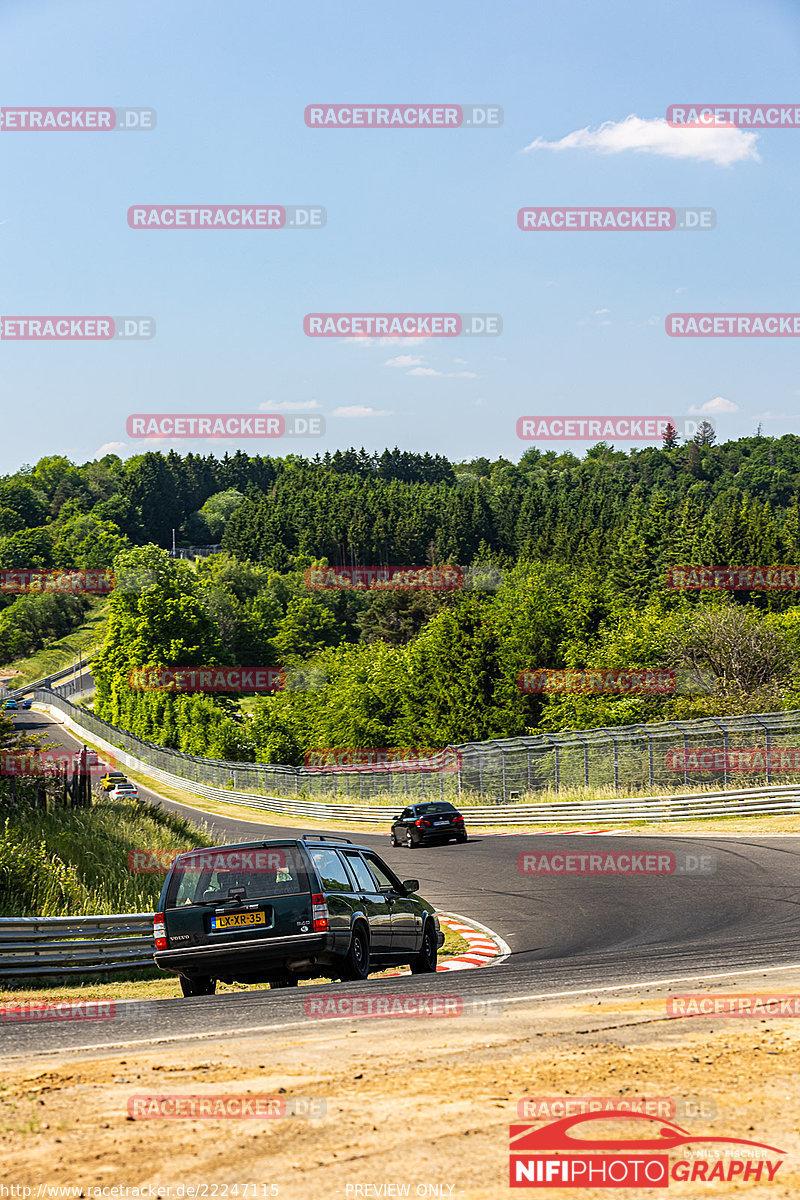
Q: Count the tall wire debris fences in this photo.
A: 1